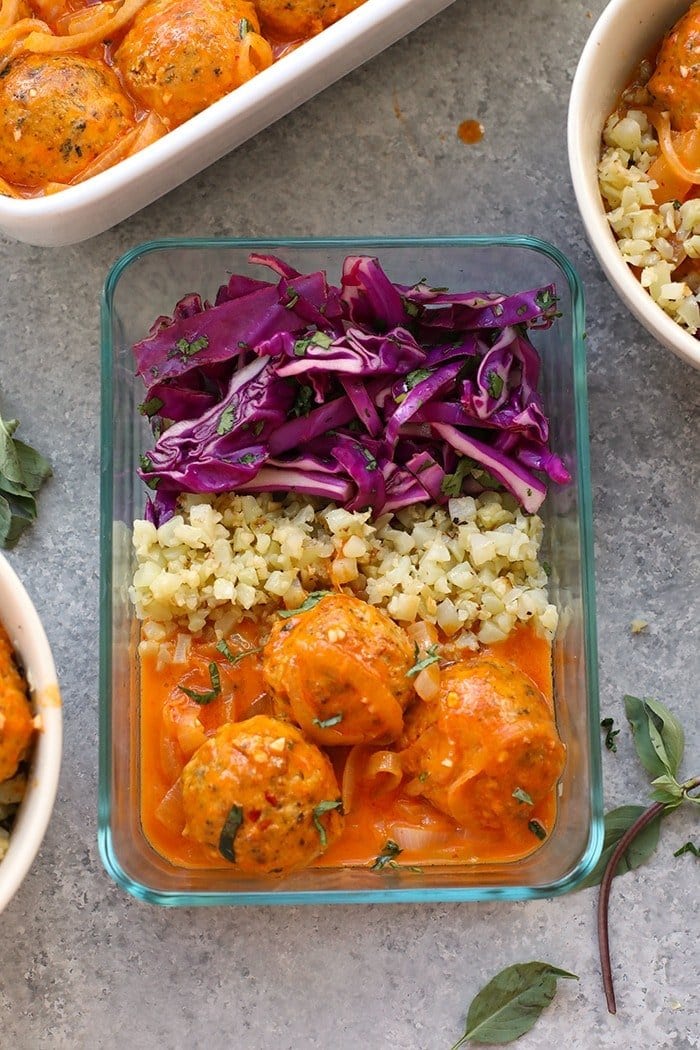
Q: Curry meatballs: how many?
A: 8